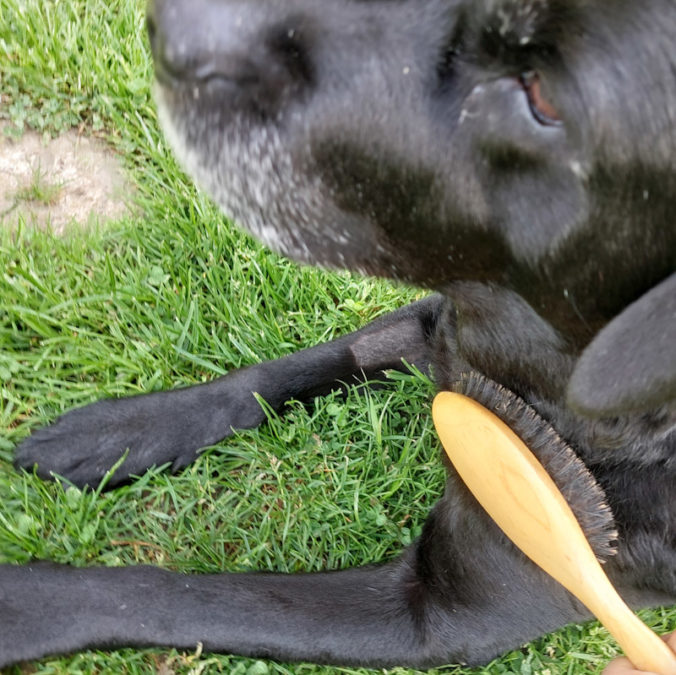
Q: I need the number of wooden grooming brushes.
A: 1